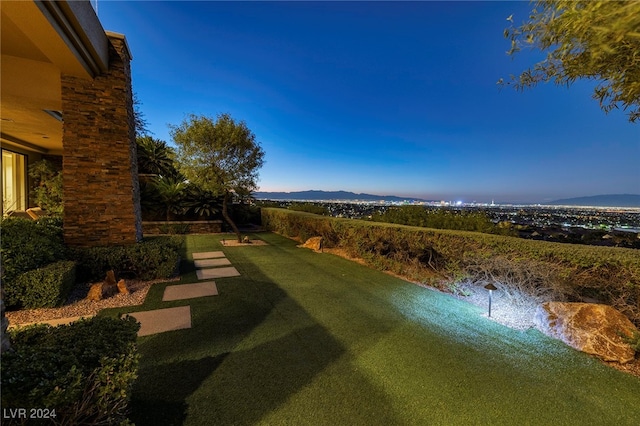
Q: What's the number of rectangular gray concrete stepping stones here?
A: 5